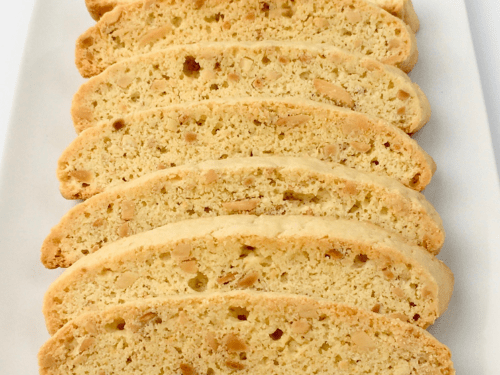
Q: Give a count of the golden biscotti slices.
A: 7